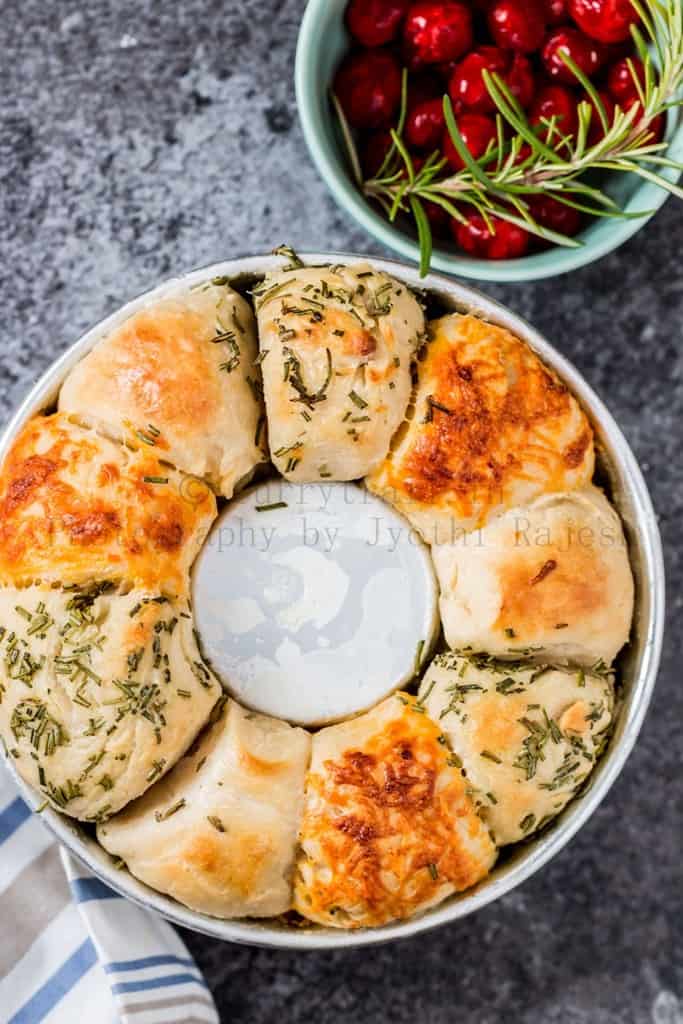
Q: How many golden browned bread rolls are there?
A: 9